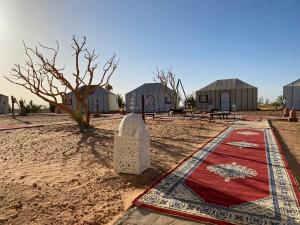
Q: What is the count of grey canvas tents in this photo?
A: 5